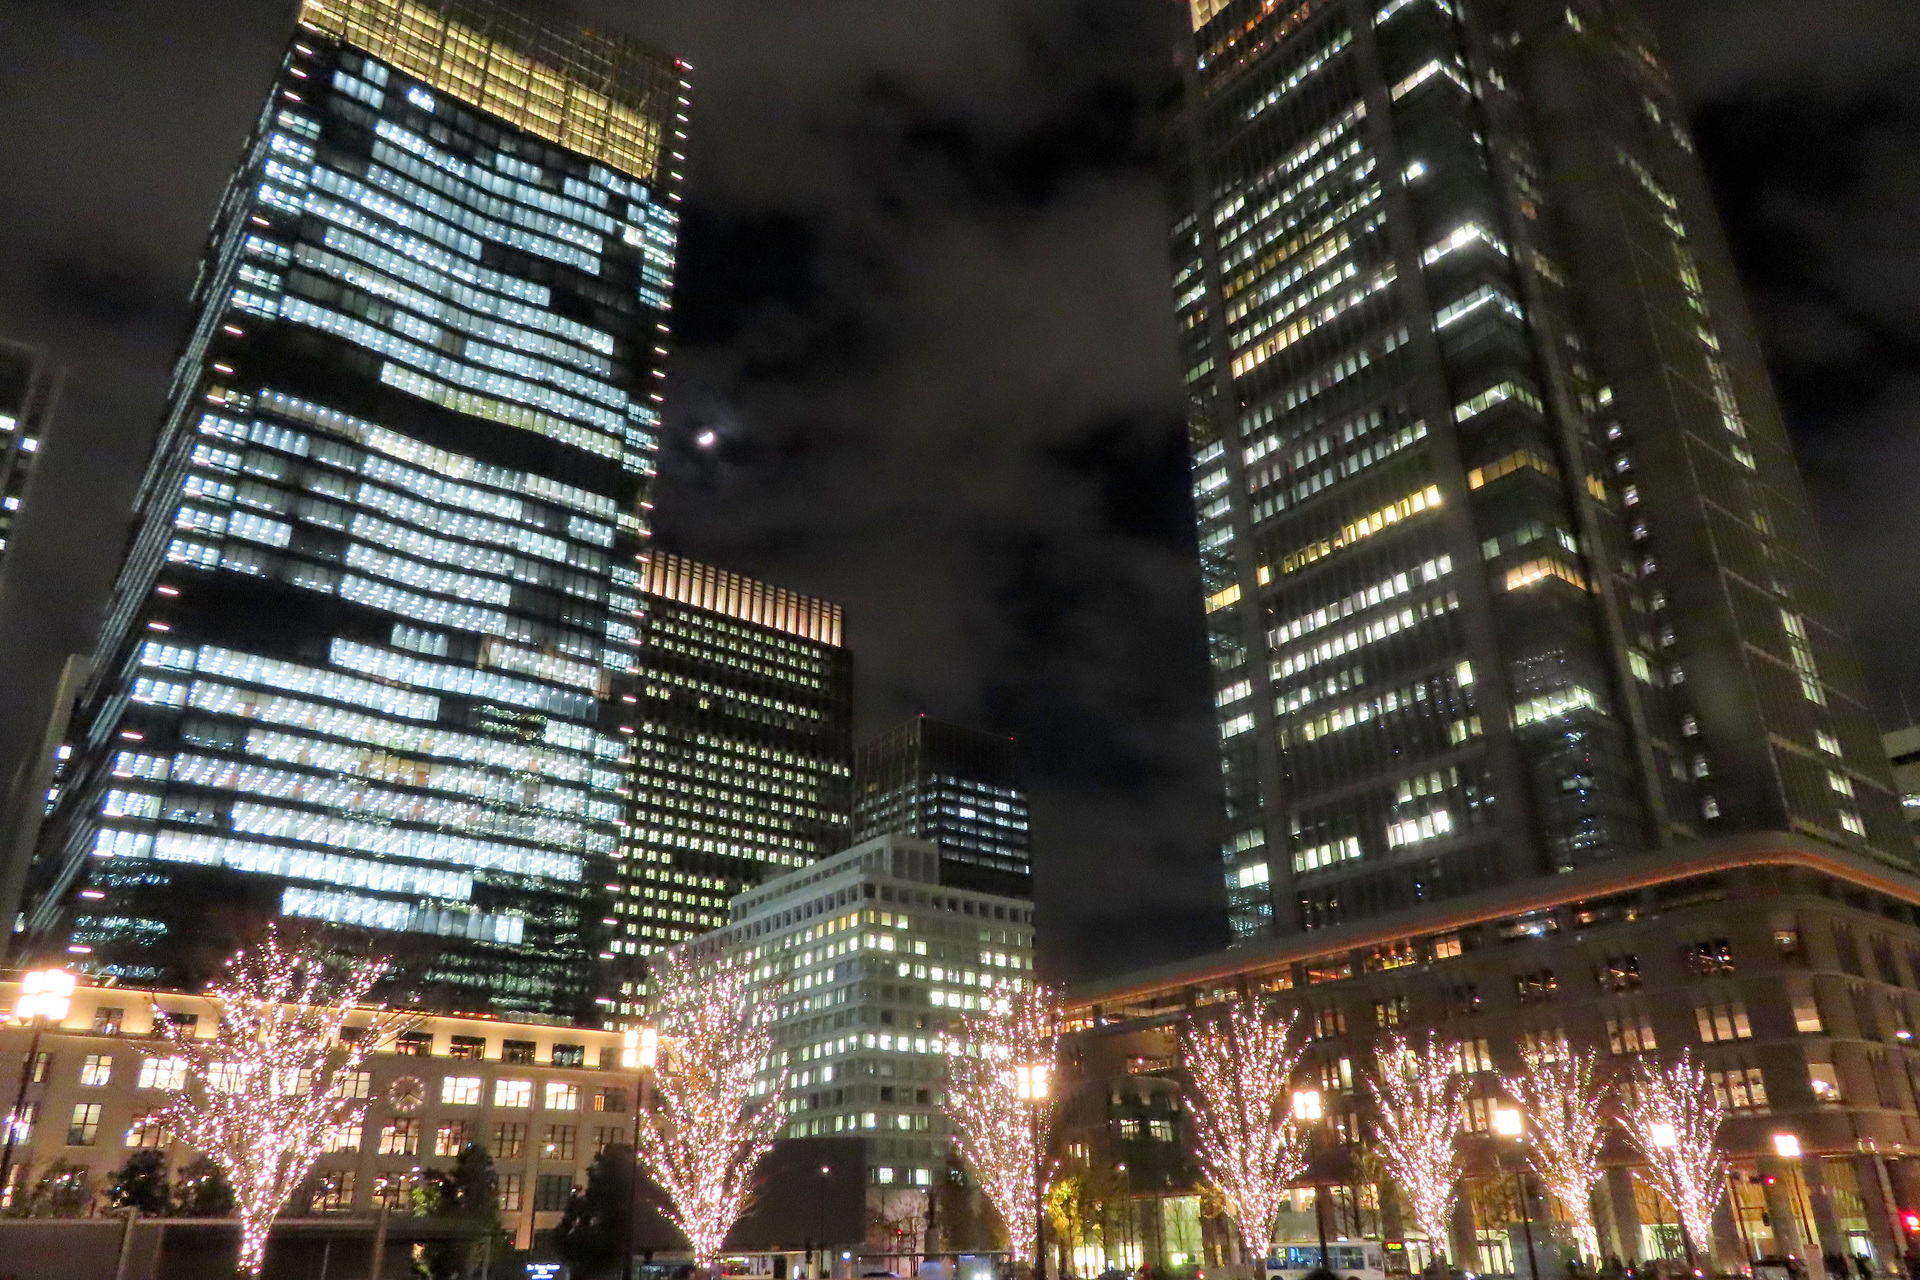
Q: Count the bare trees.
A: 7